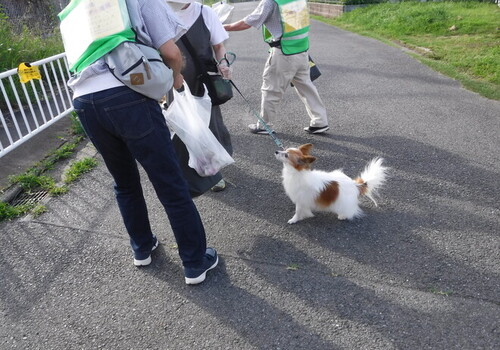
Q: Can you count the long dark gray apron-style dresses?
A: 1